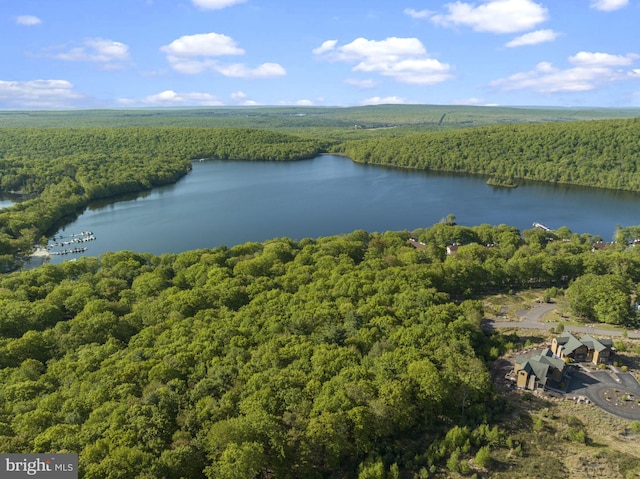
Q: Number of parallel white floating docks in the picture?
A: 3